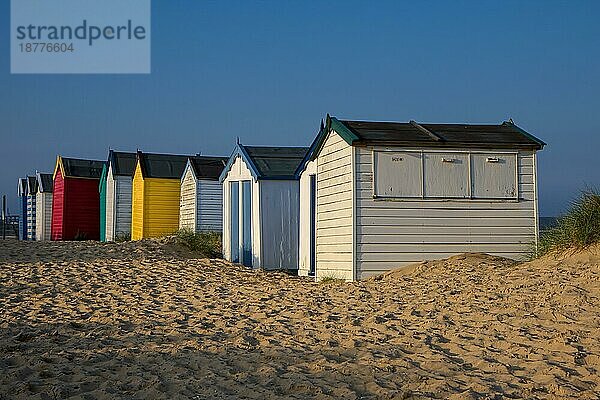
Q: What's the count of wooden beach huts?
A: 11